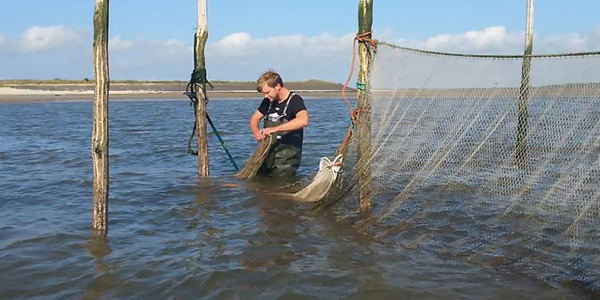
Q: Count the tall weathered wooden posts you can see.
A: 4